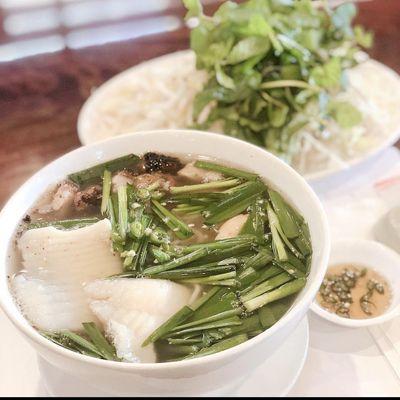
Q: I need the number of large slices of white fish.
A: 2